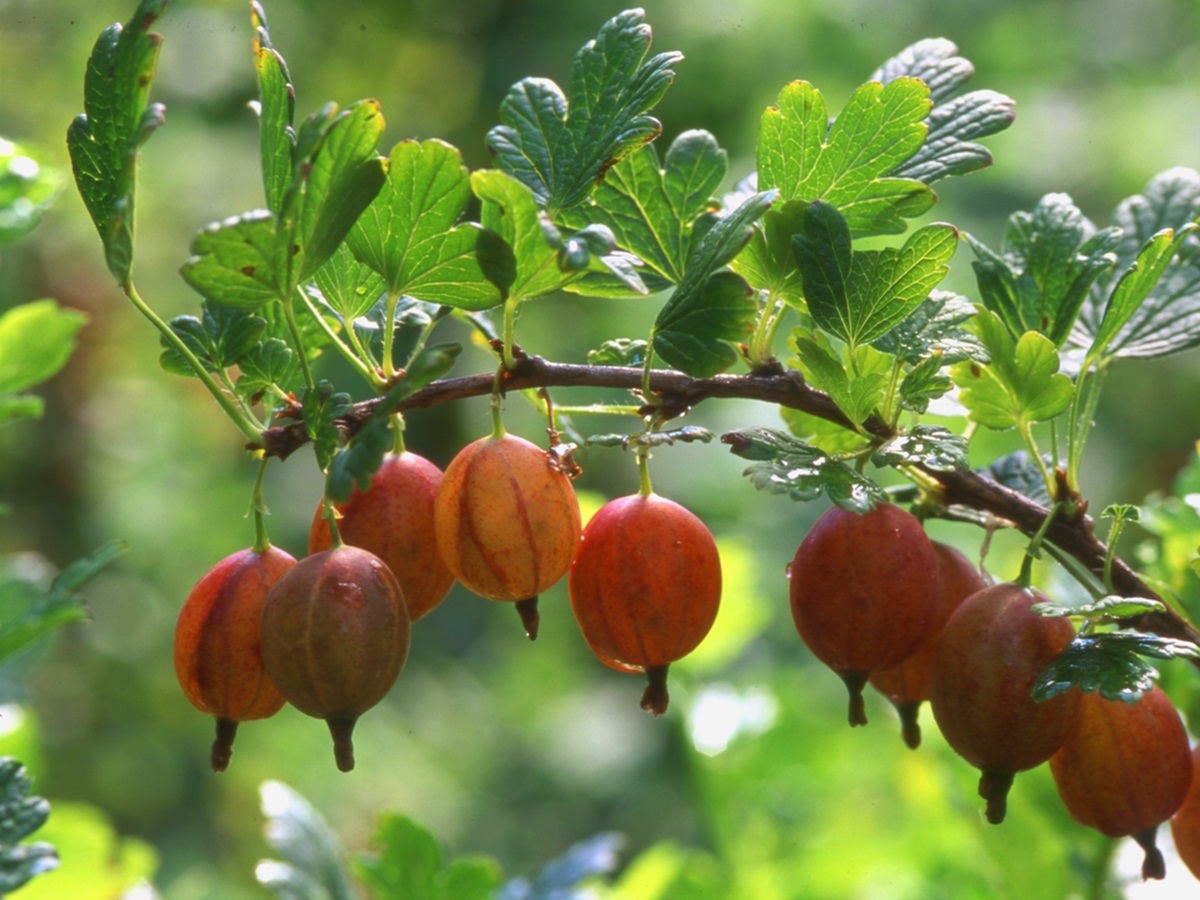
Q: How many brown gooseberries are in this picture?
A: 1